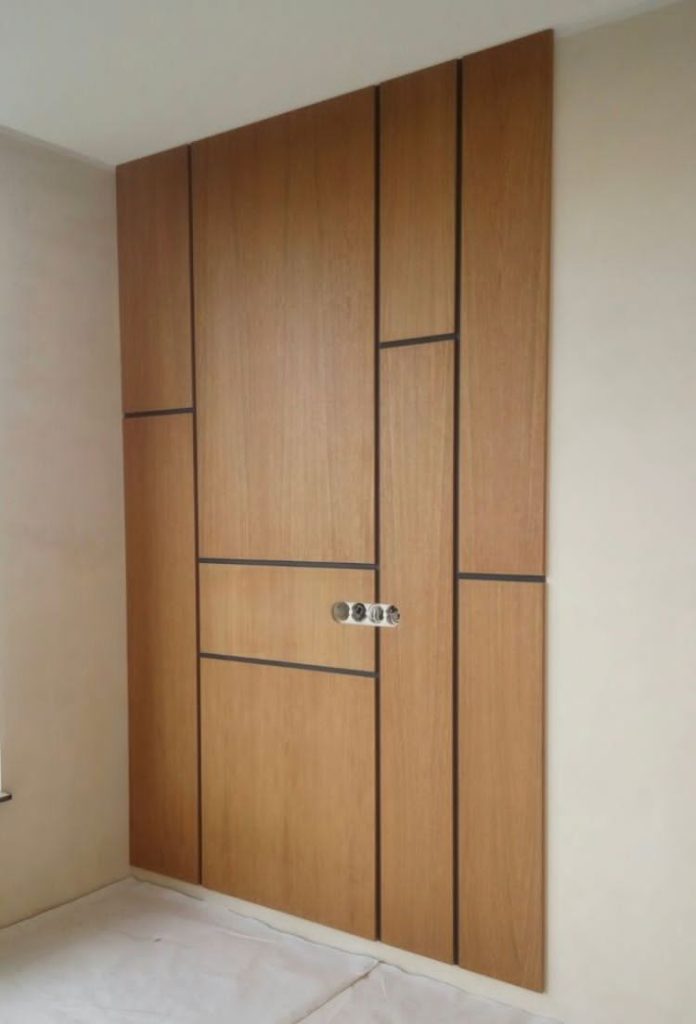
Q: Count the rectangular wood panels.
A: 9